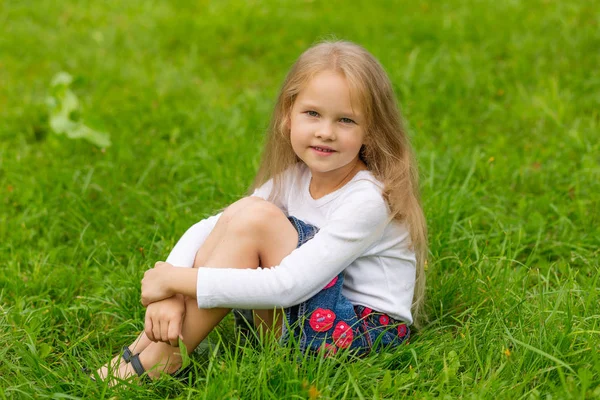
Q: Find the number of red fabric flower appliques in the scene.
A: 7